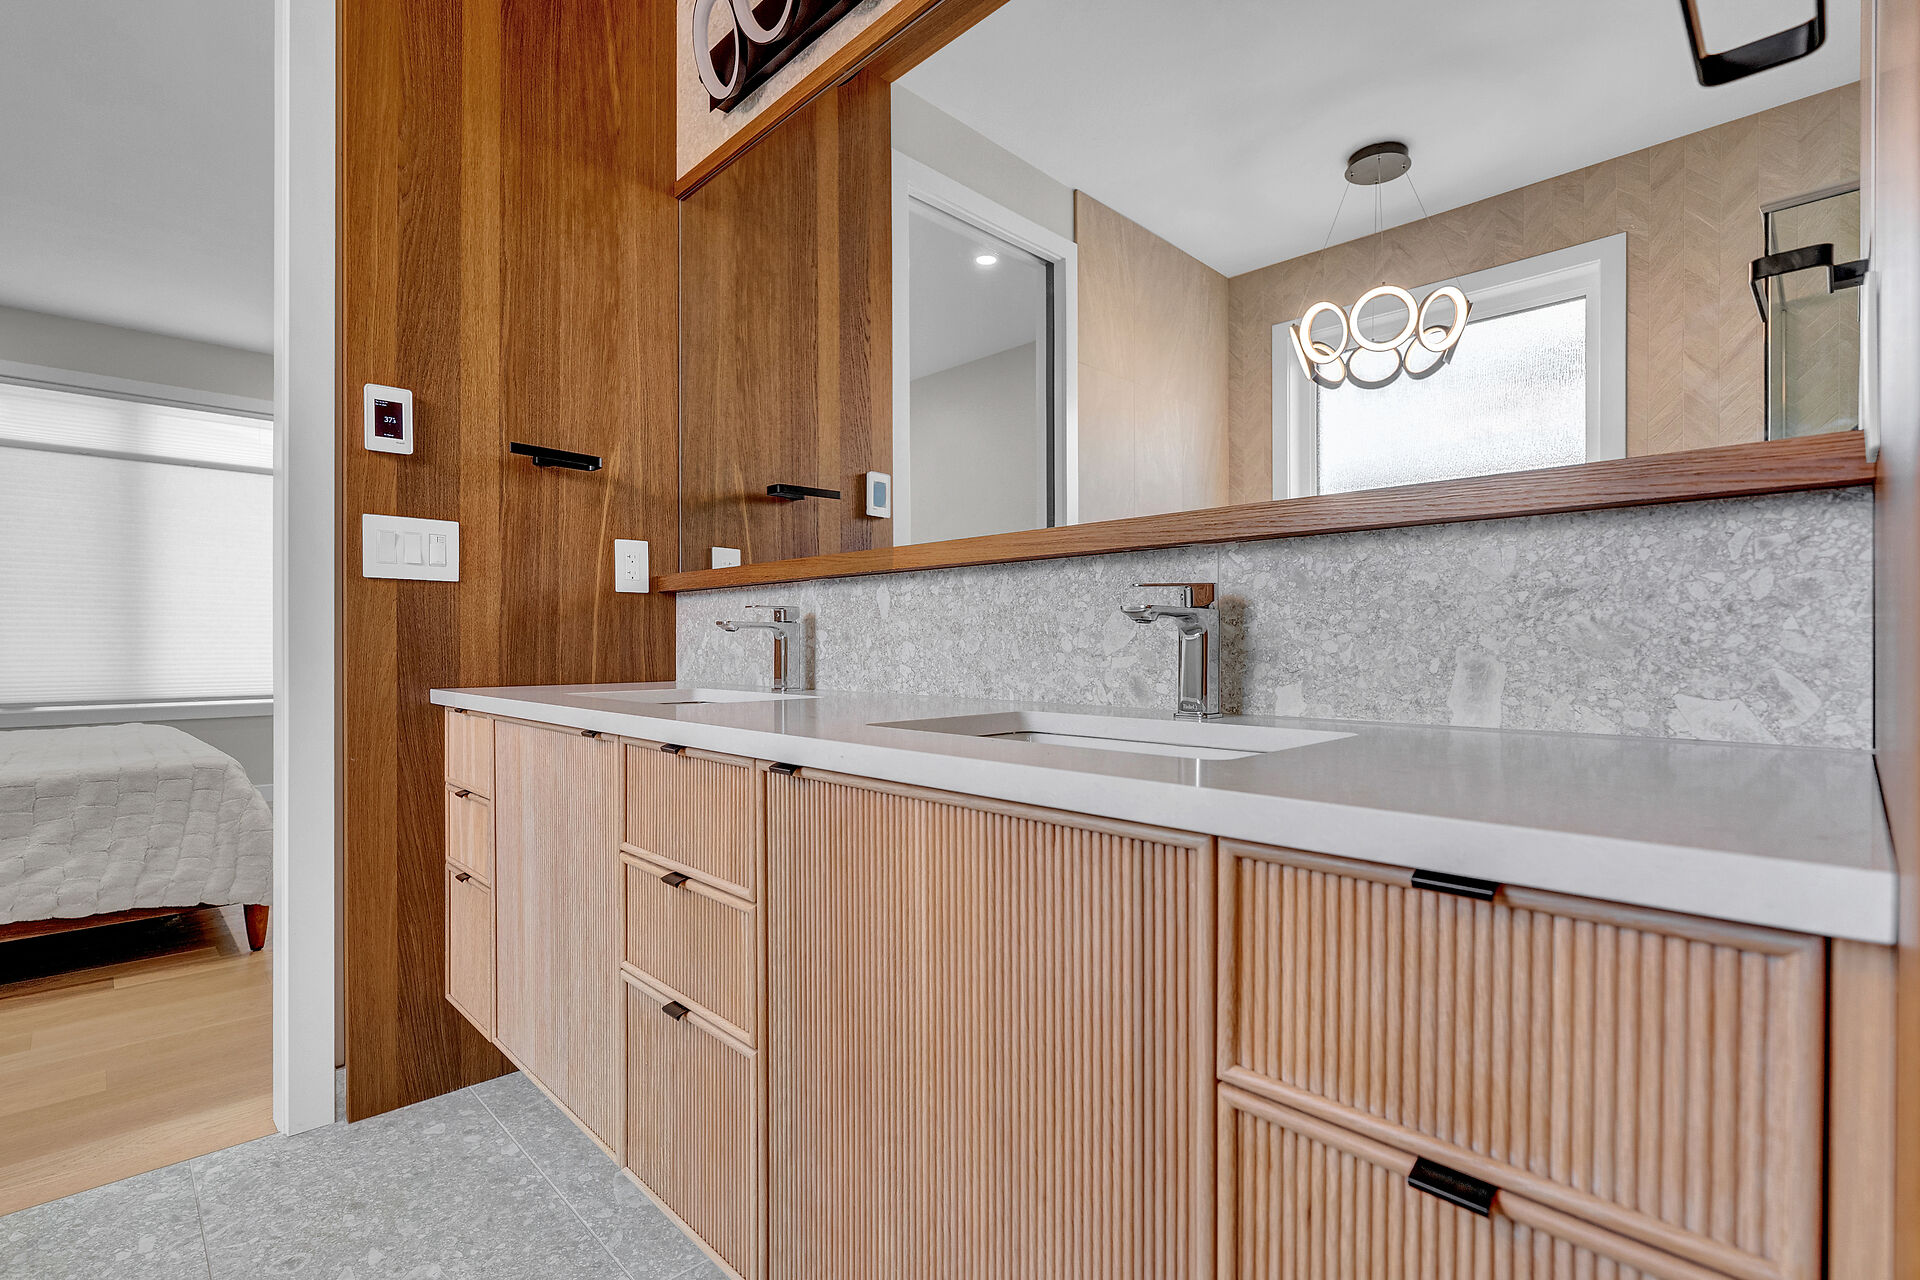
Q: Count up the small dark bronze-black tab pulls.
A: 10